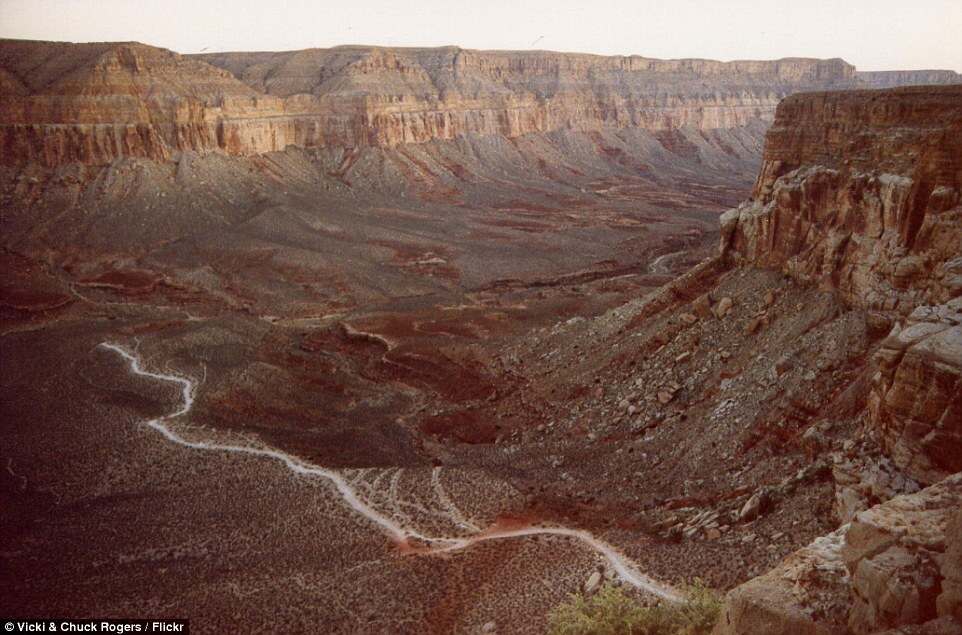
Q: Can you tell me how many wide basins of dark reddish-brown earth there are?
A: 1